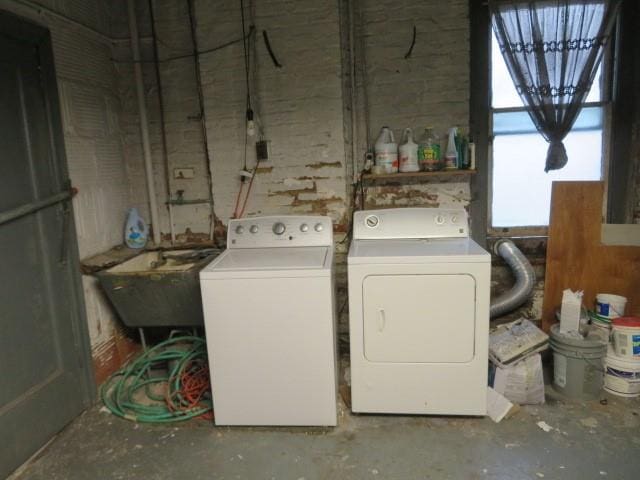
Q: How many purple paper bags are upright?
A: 0